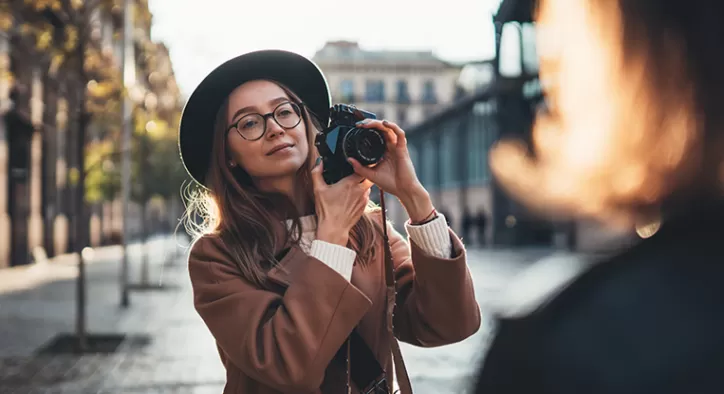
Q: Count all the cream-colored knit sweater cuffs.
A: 2